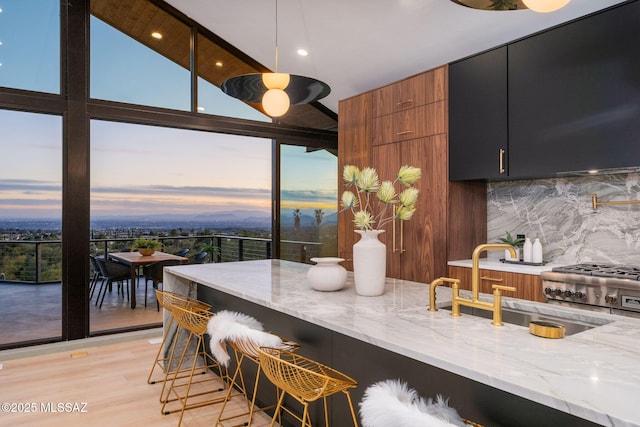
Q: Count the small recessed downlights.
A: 3